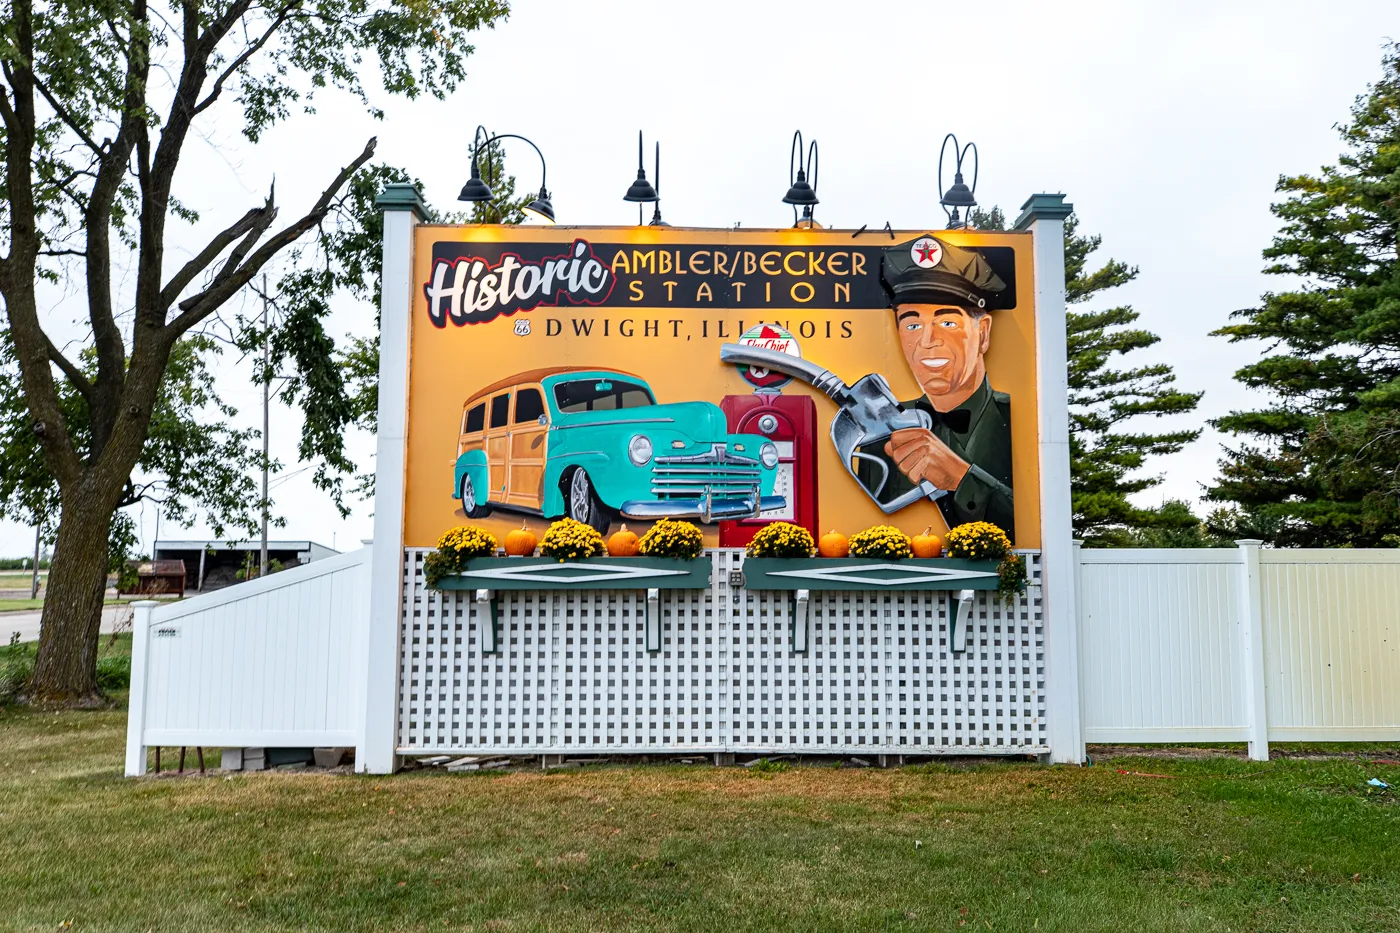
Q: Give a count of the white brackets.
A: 4